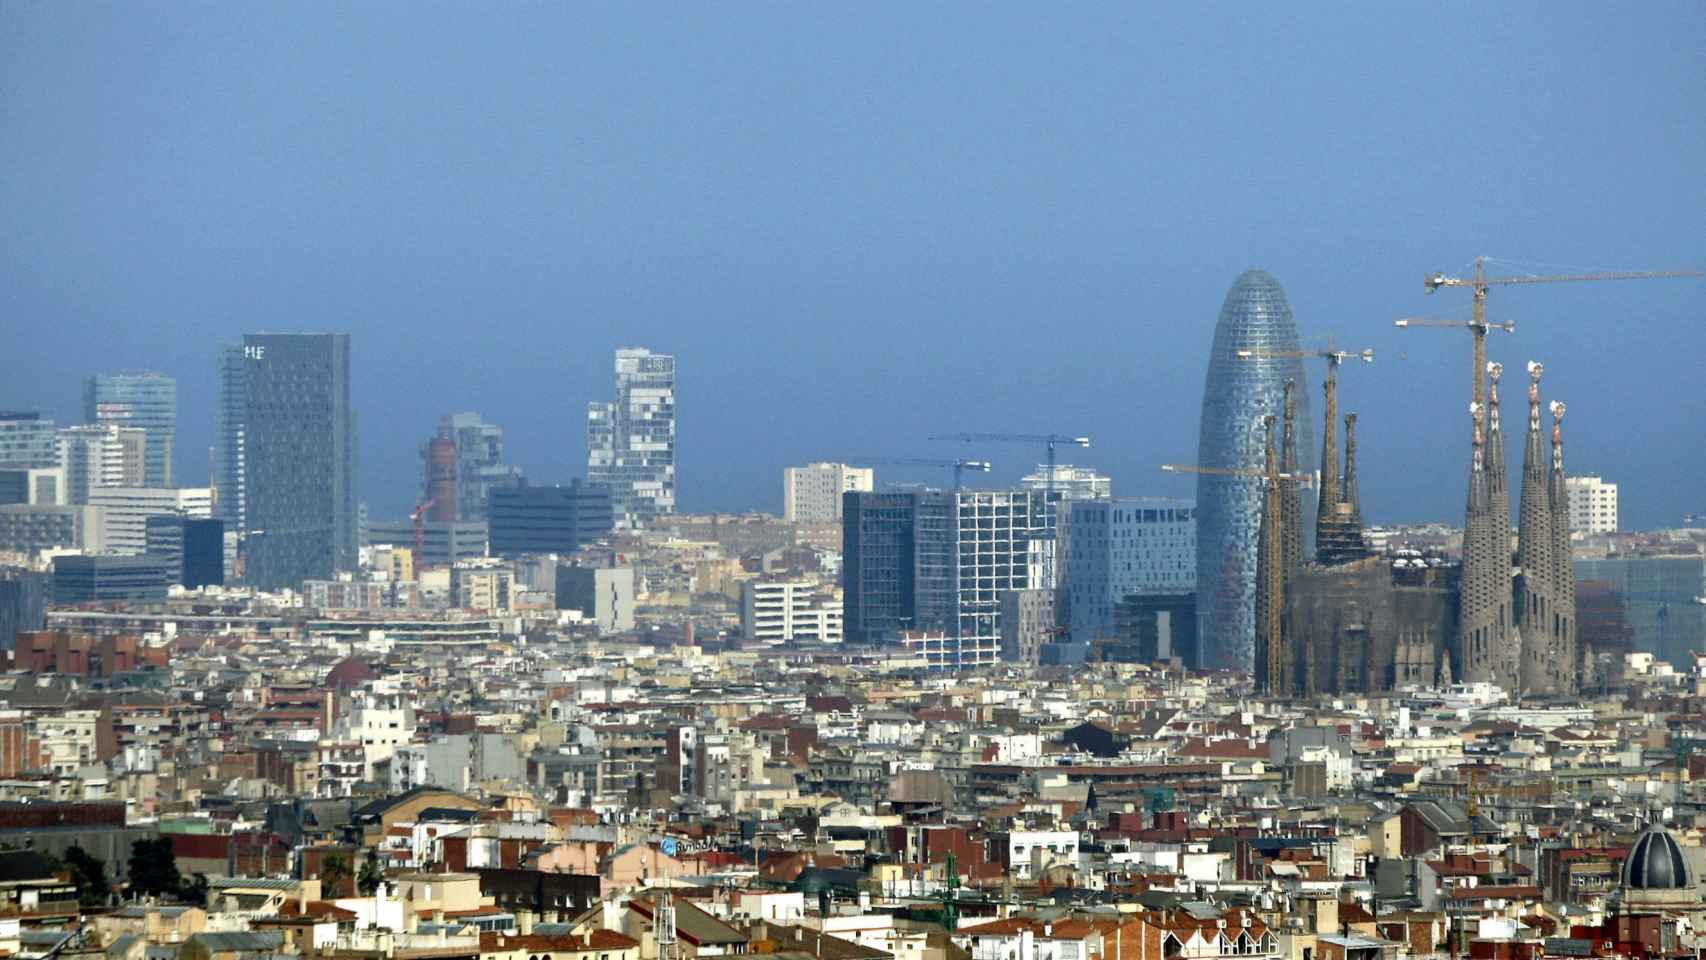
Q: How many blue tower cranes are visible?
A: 2